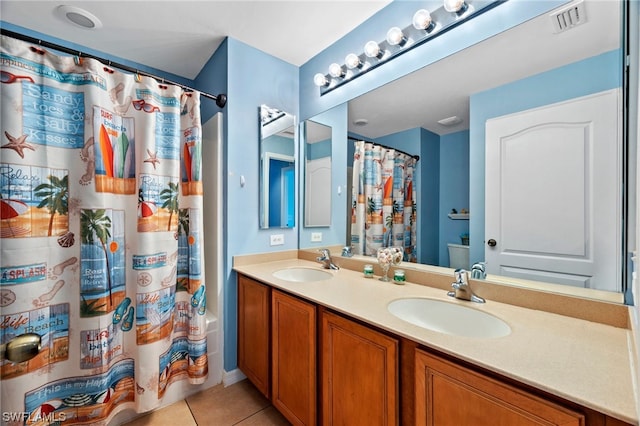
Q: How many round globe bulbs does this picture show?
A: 7